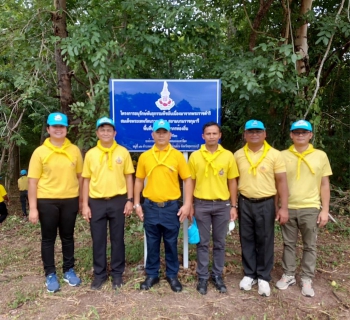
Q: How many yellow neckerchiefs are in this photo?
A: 6